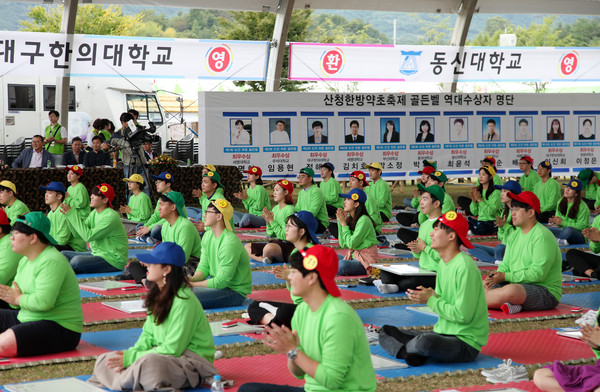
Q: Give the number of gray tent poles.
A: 3